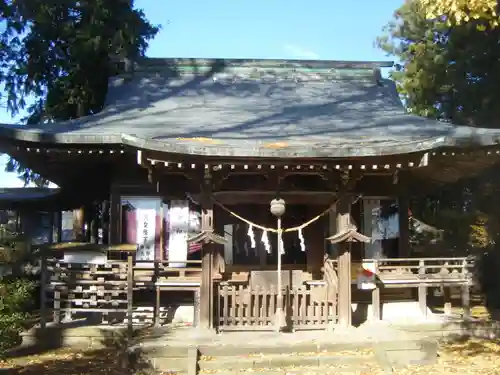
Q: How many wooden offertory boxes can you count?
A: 1